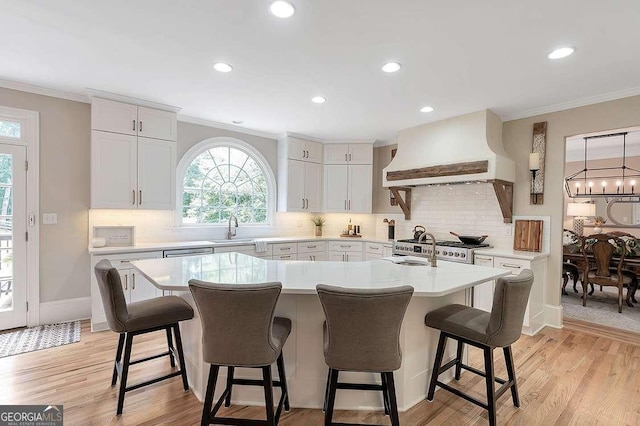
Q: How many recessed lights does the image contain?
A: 6